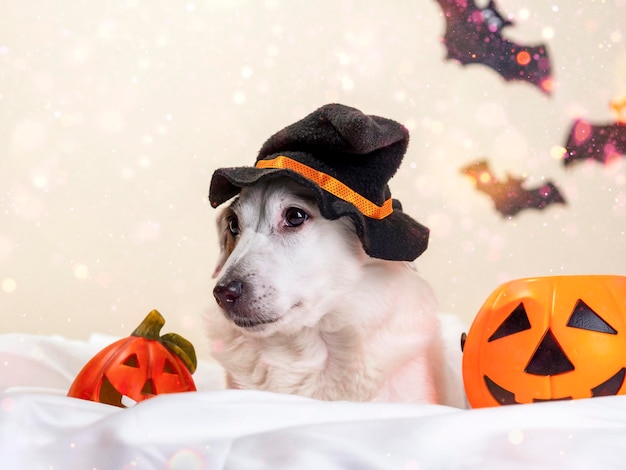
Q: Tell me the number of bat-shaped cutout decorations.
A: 3